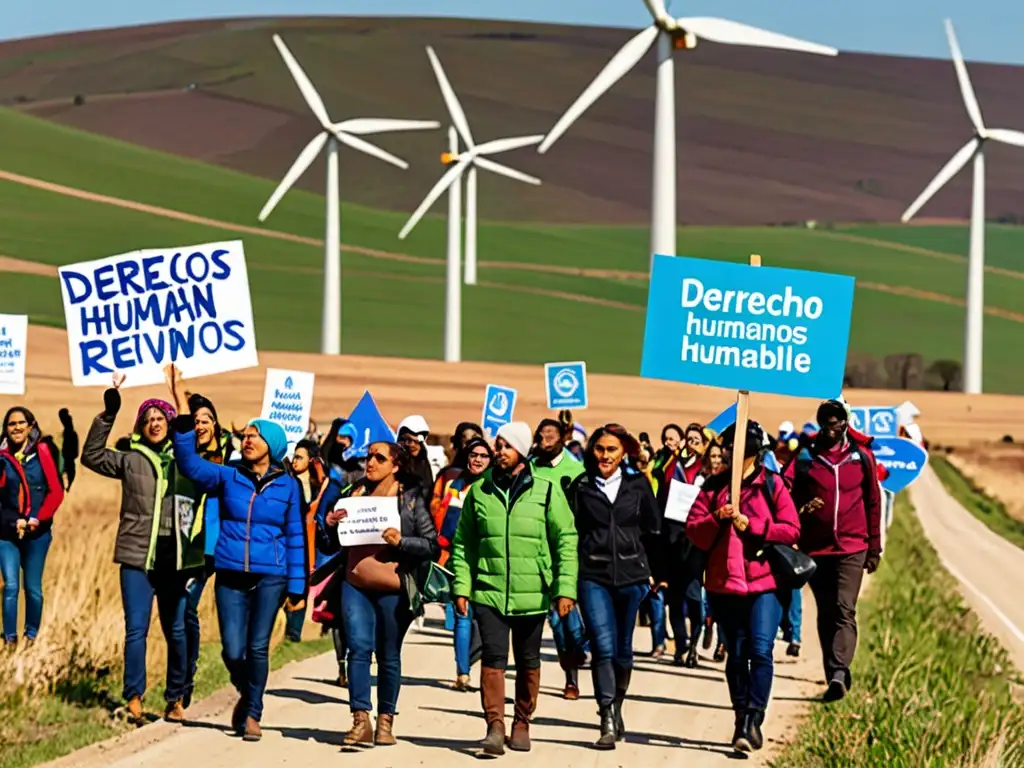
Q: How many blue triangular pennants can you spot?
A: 2